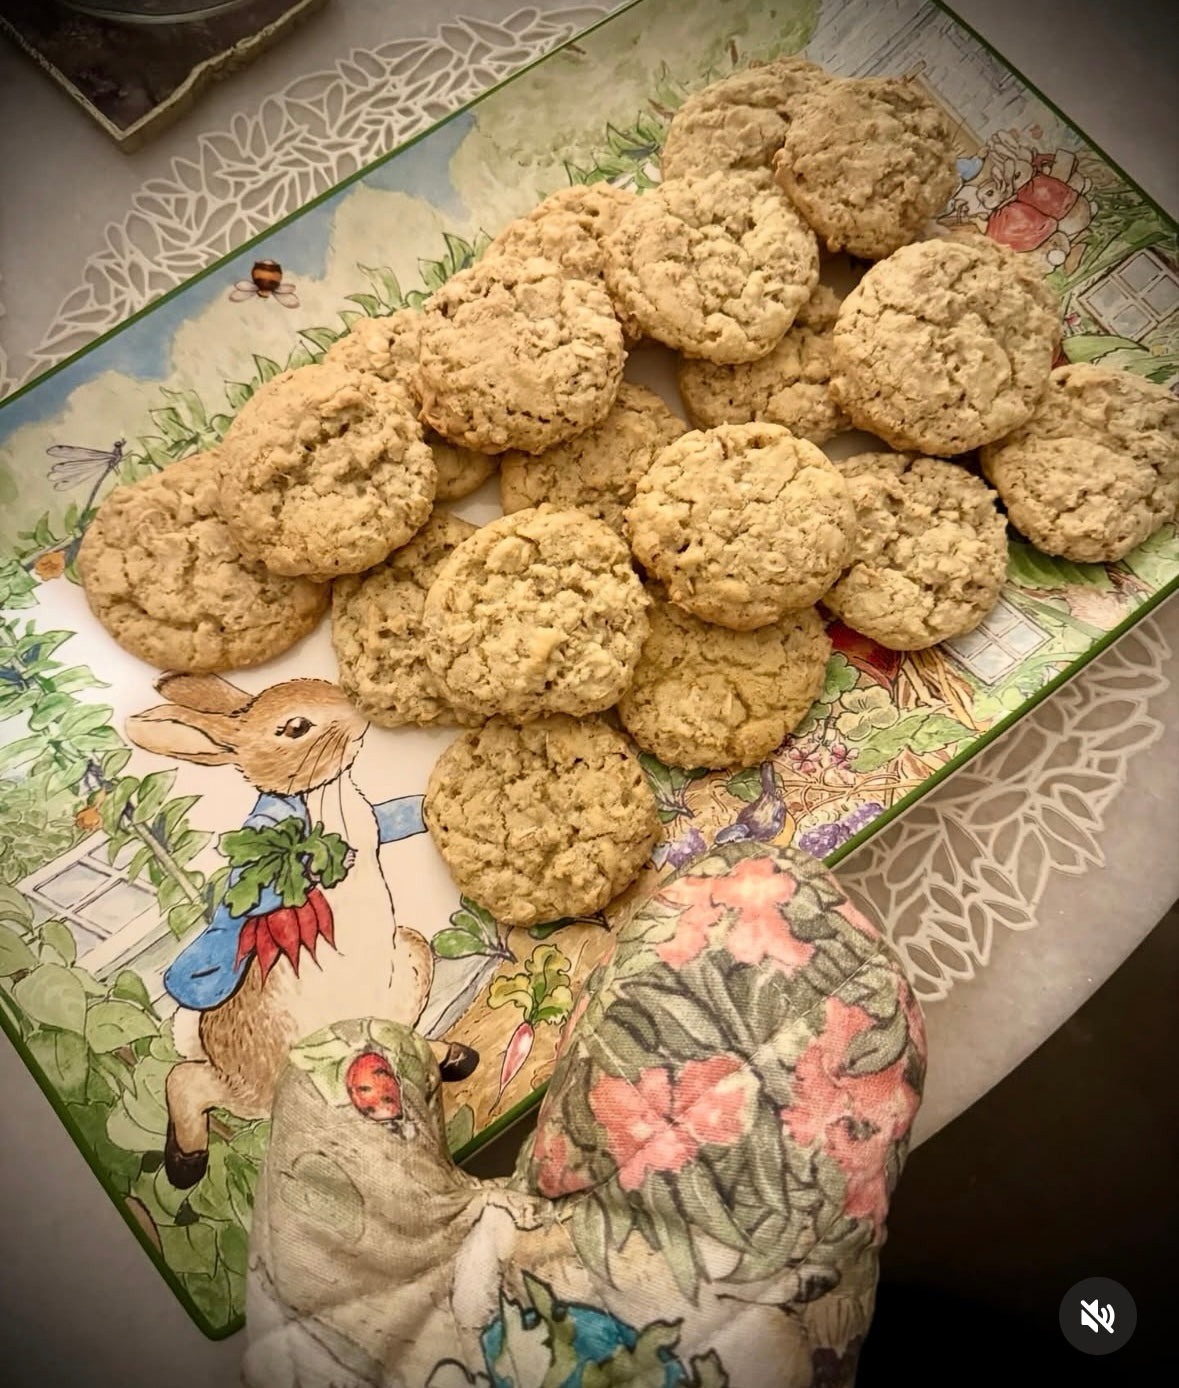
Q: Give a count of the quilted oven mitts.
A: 1